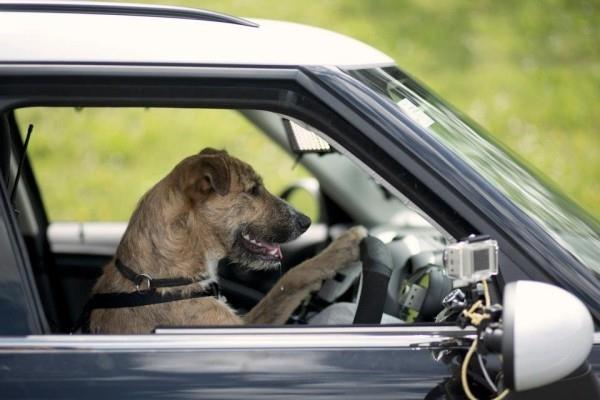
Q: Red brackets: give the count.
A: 0